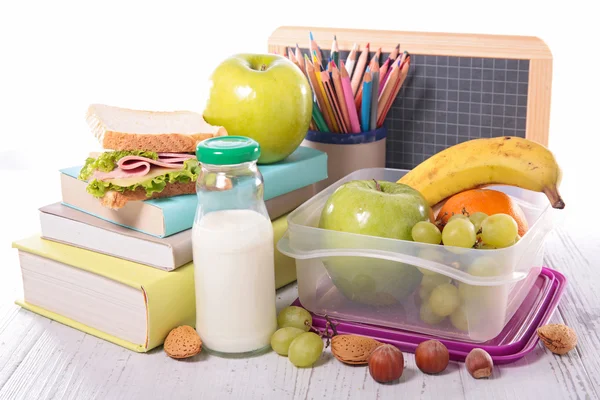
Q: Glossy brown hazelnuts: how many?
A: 3